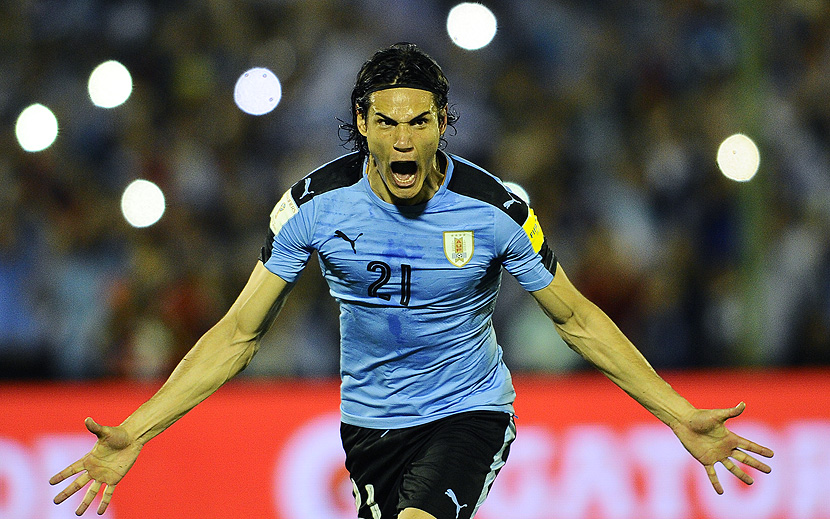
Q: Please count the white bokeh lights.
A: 7